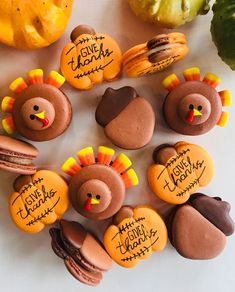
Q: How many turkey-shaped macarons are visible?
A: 3